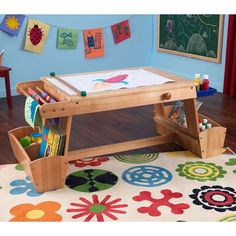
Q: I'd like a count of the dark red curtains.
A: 1